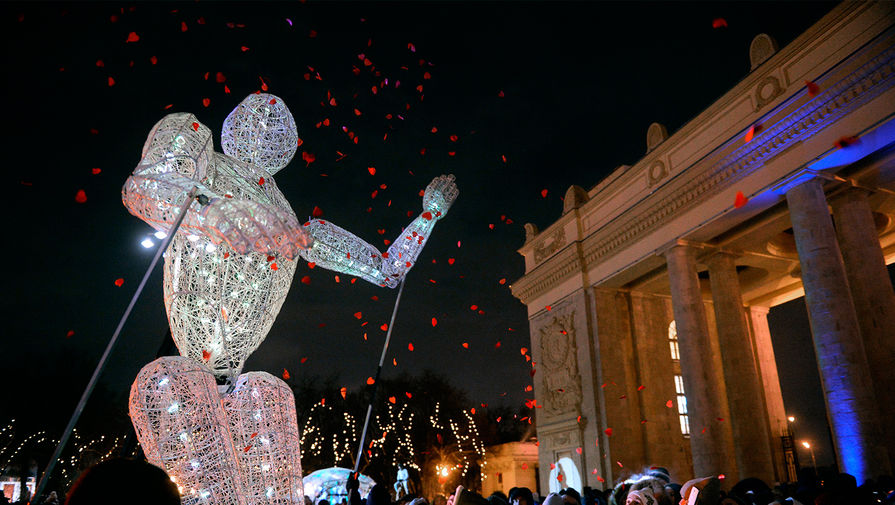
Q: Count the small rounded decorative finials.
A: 4